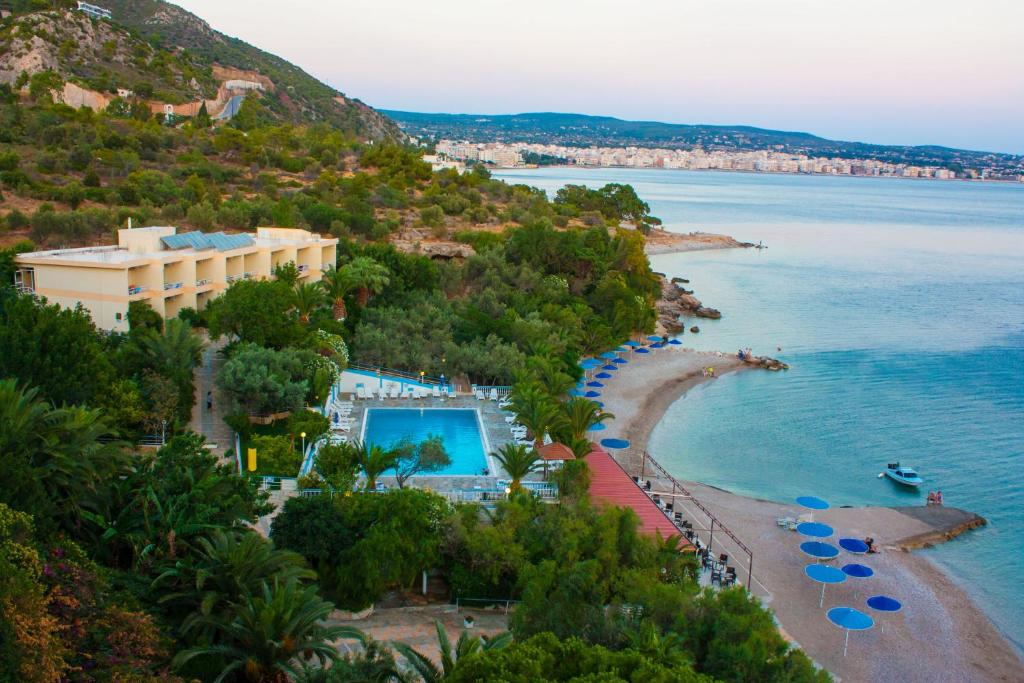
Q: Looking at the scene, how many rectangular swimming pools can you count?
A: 1